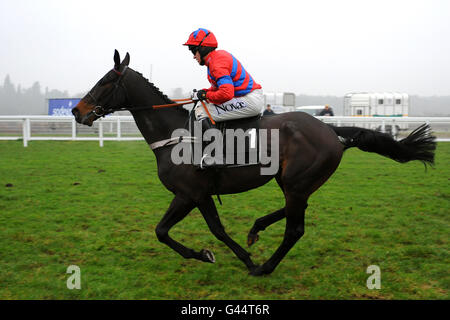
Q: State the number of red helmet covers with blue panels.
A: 1